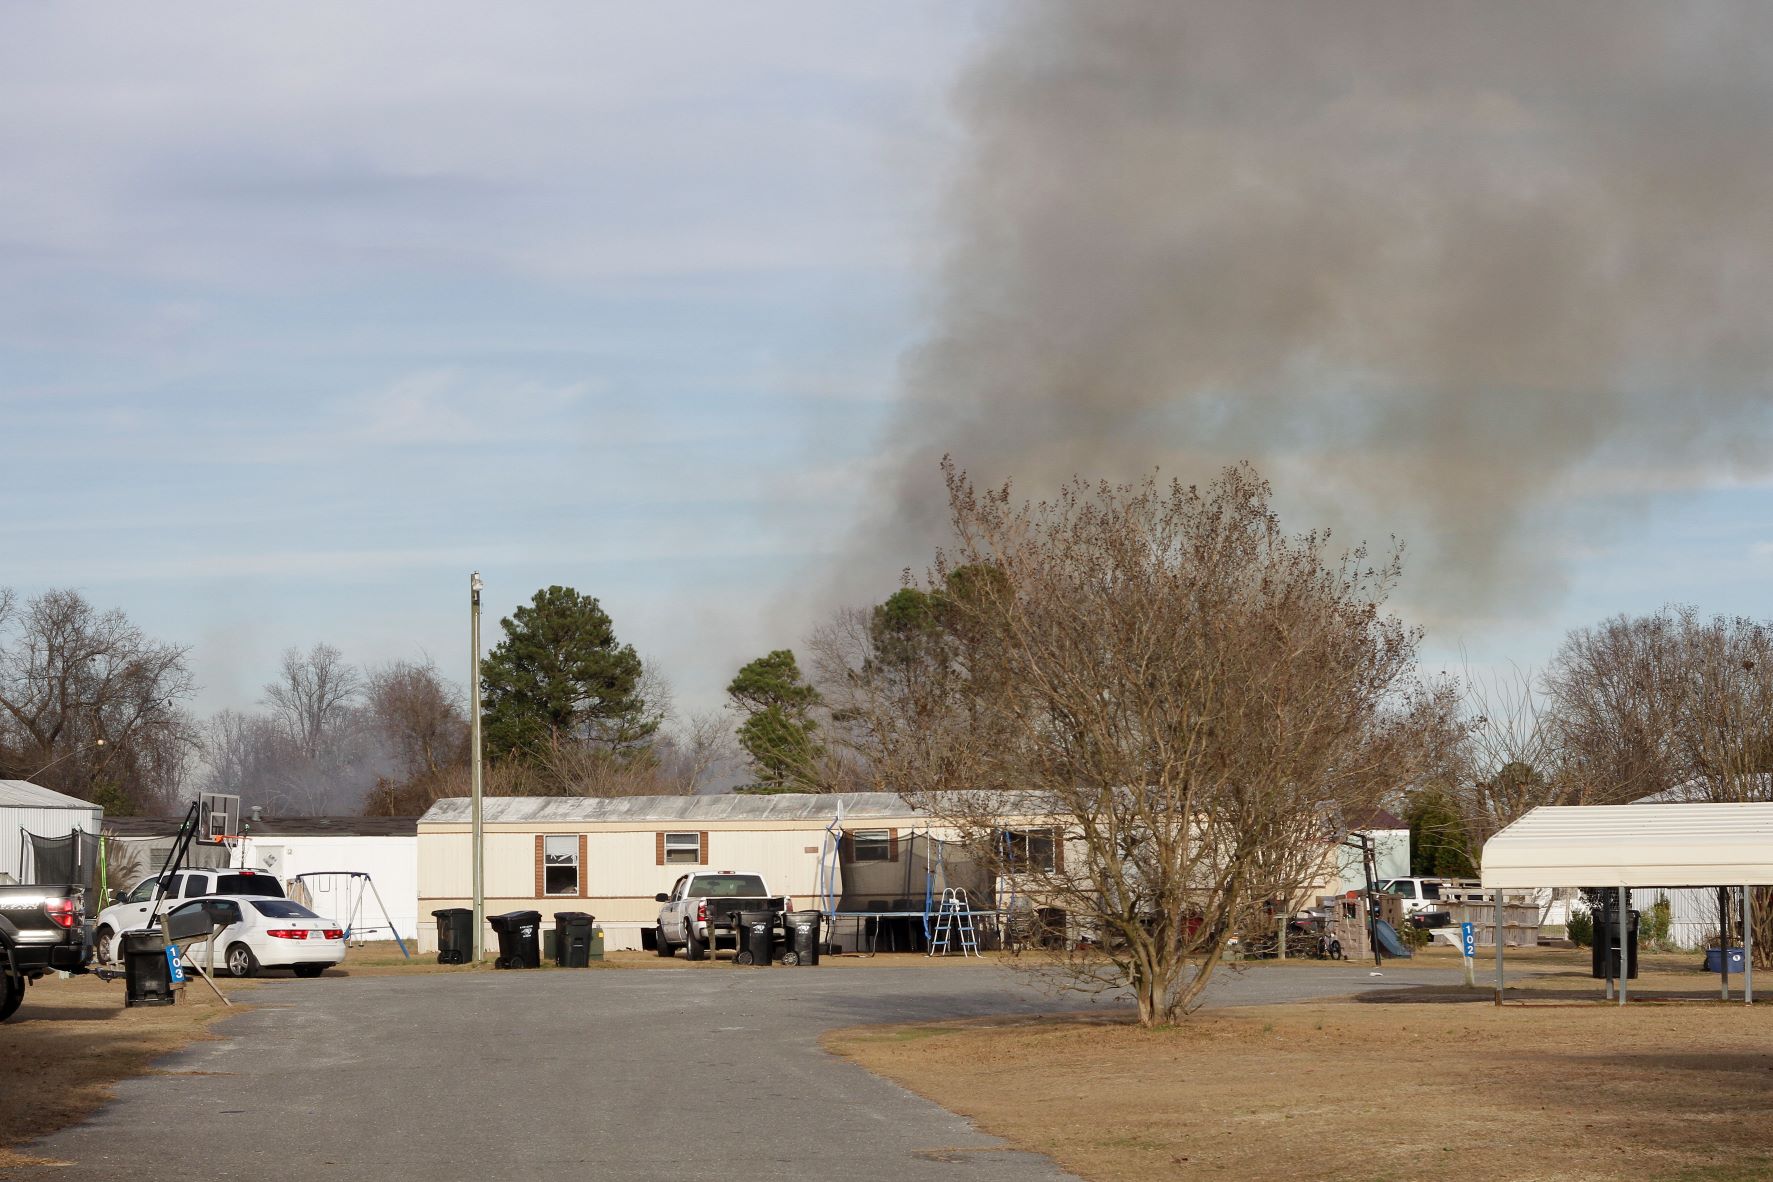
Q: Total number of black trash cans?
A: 7